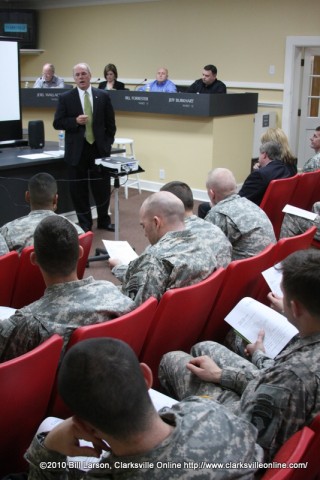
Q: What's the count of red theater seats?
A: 11